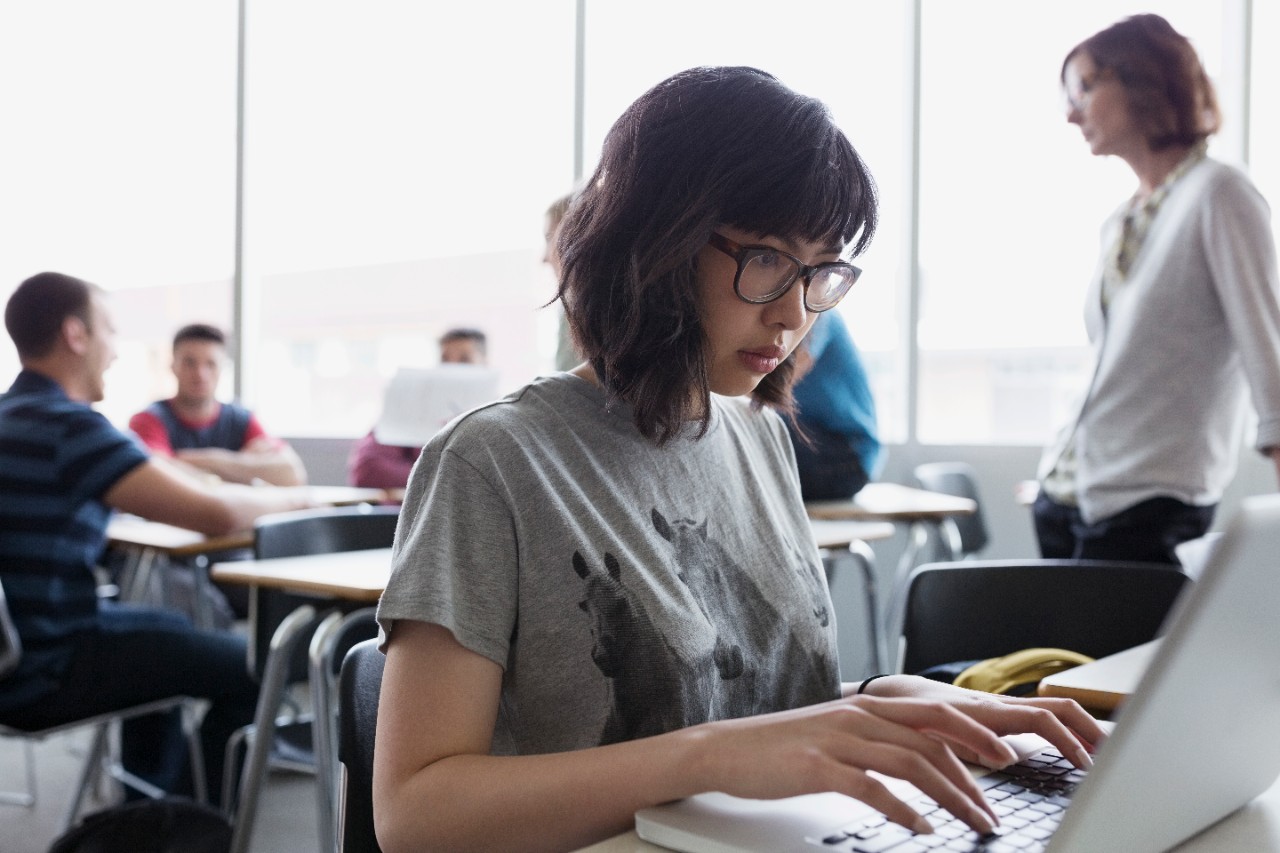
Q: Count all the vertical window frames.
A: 4